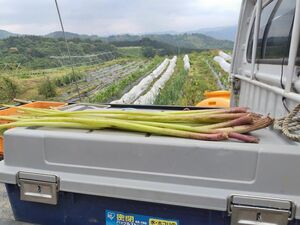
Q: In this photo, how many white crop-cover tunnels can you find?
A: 5